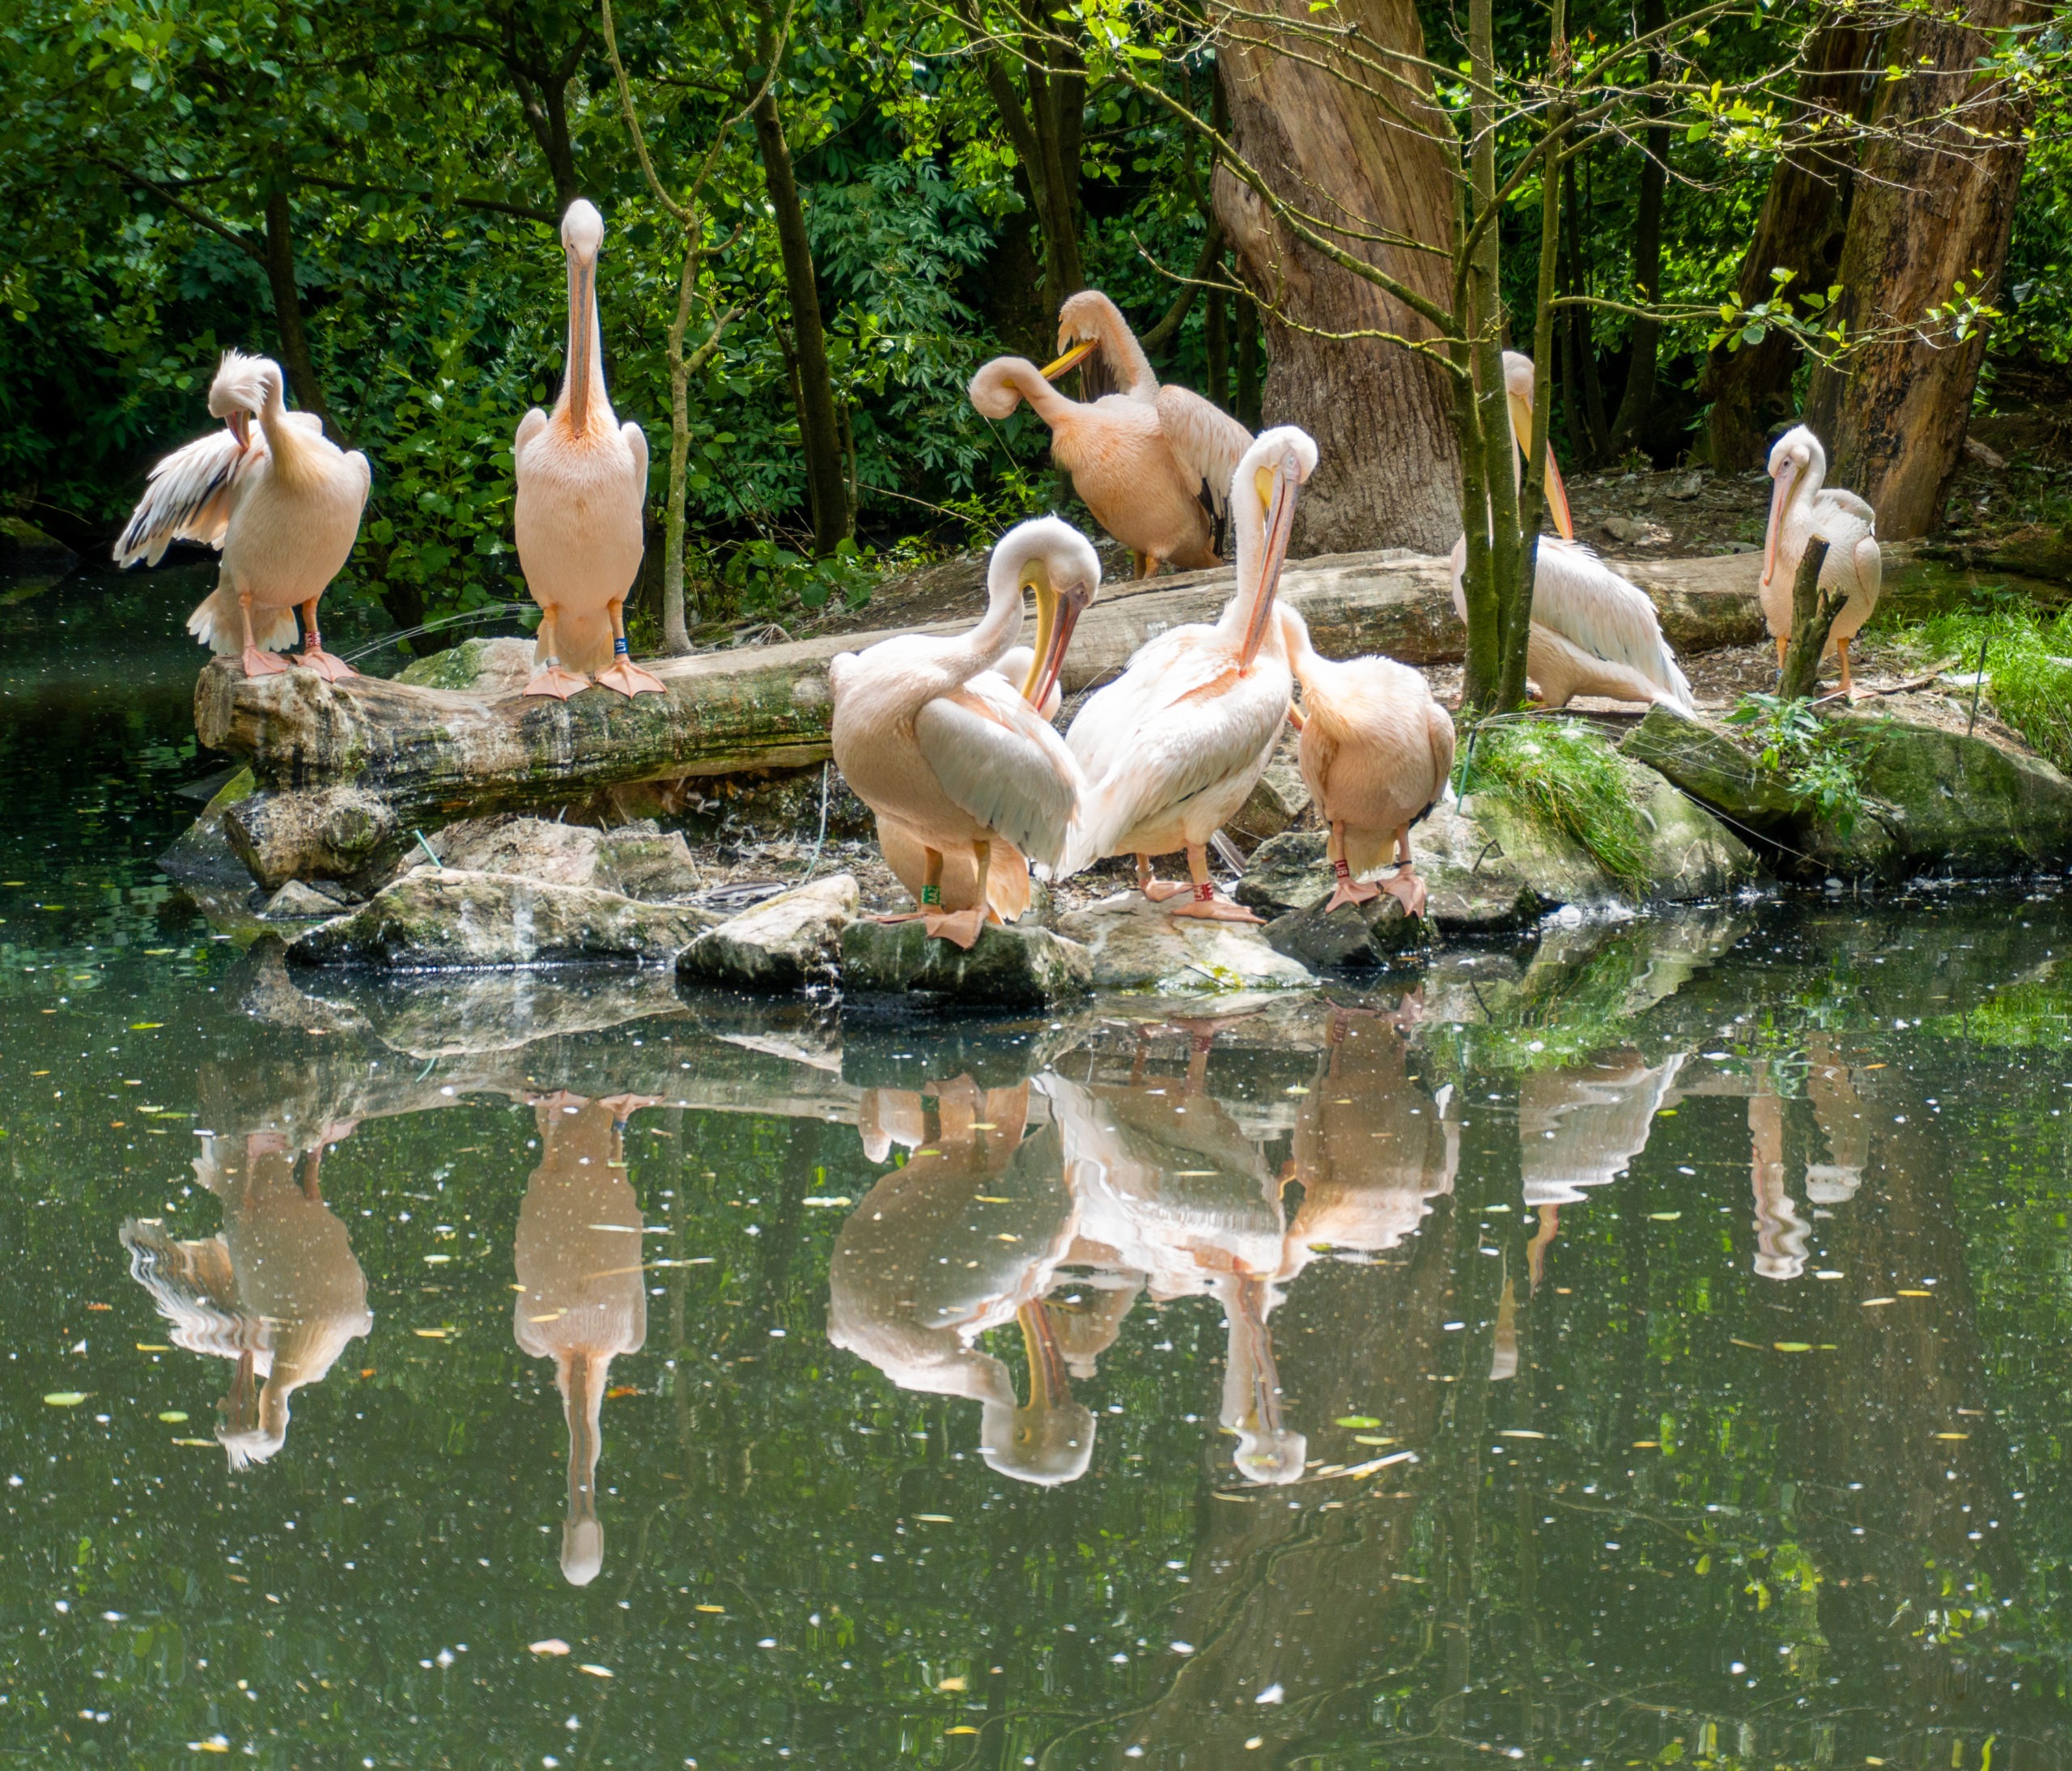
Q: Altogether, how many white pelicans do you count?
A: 9